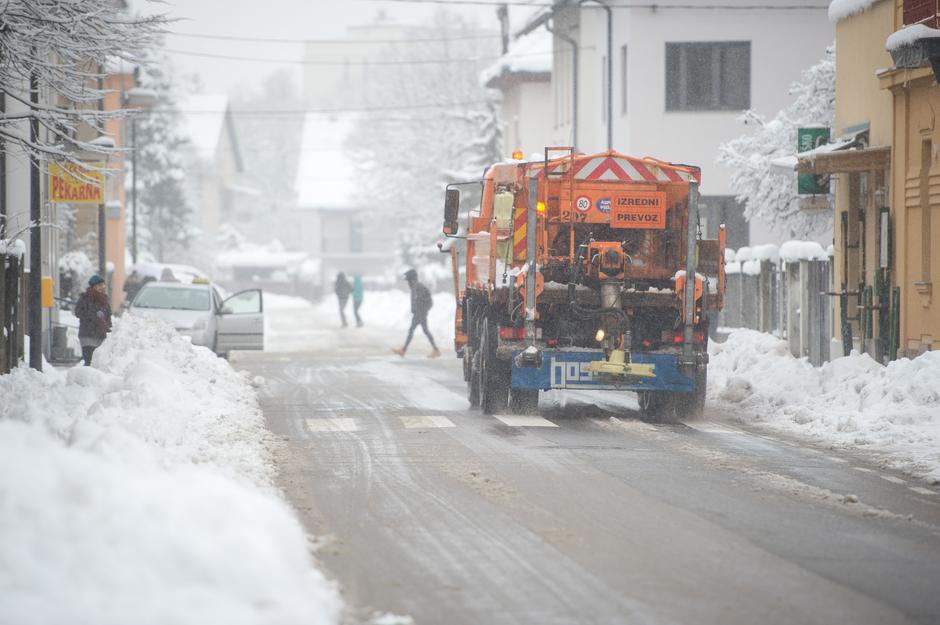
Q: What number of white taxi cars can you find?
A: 1